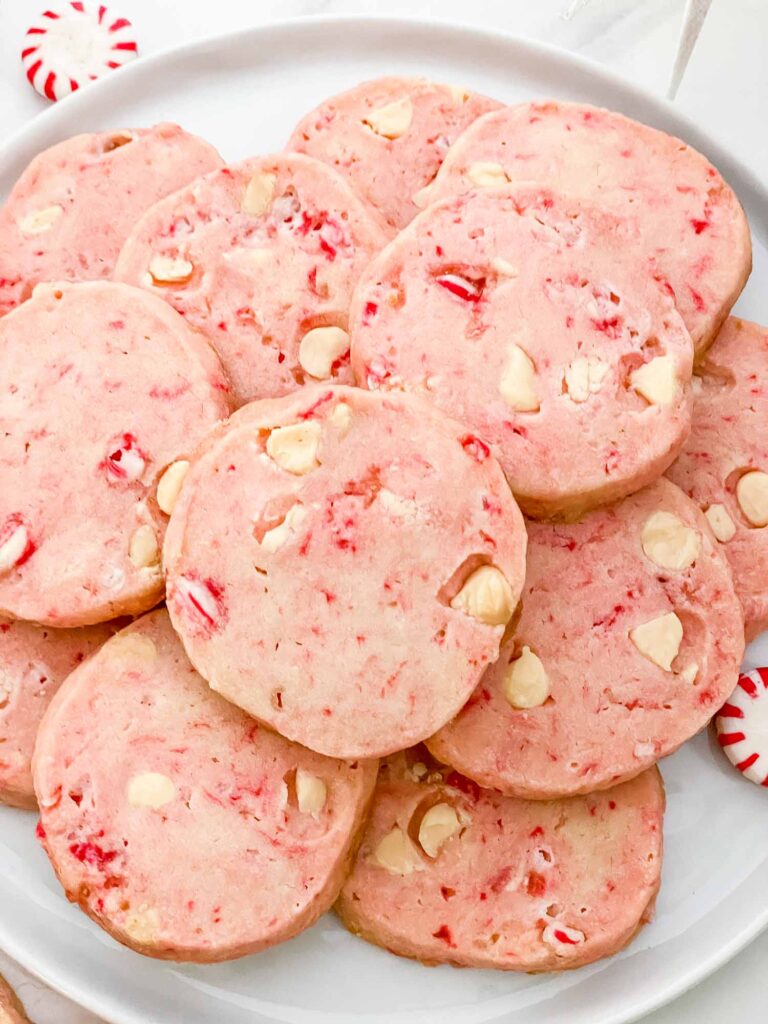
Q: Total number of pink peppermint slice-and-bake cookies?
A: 12